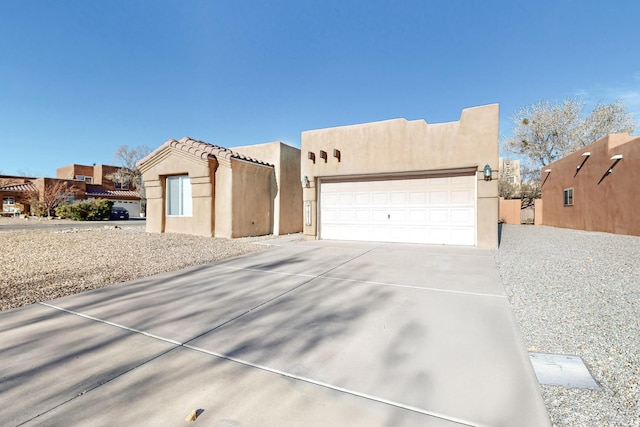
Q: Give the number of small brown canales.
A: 3